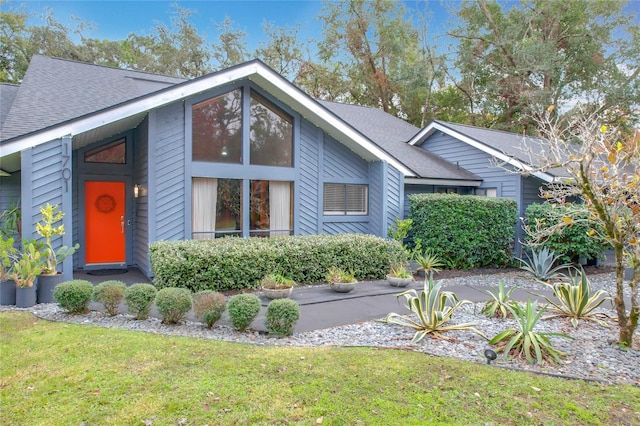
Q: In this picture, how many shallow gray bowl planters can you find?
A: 3